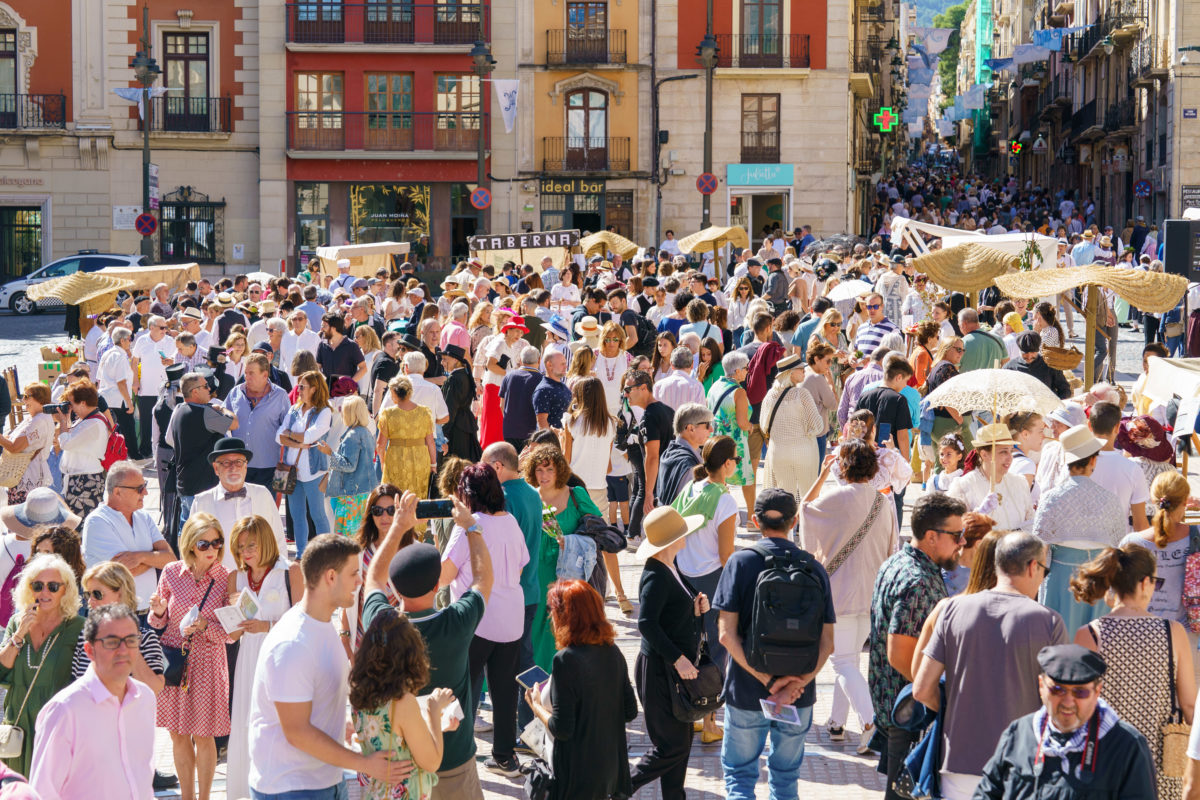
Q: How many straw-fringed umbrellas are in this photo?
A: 5